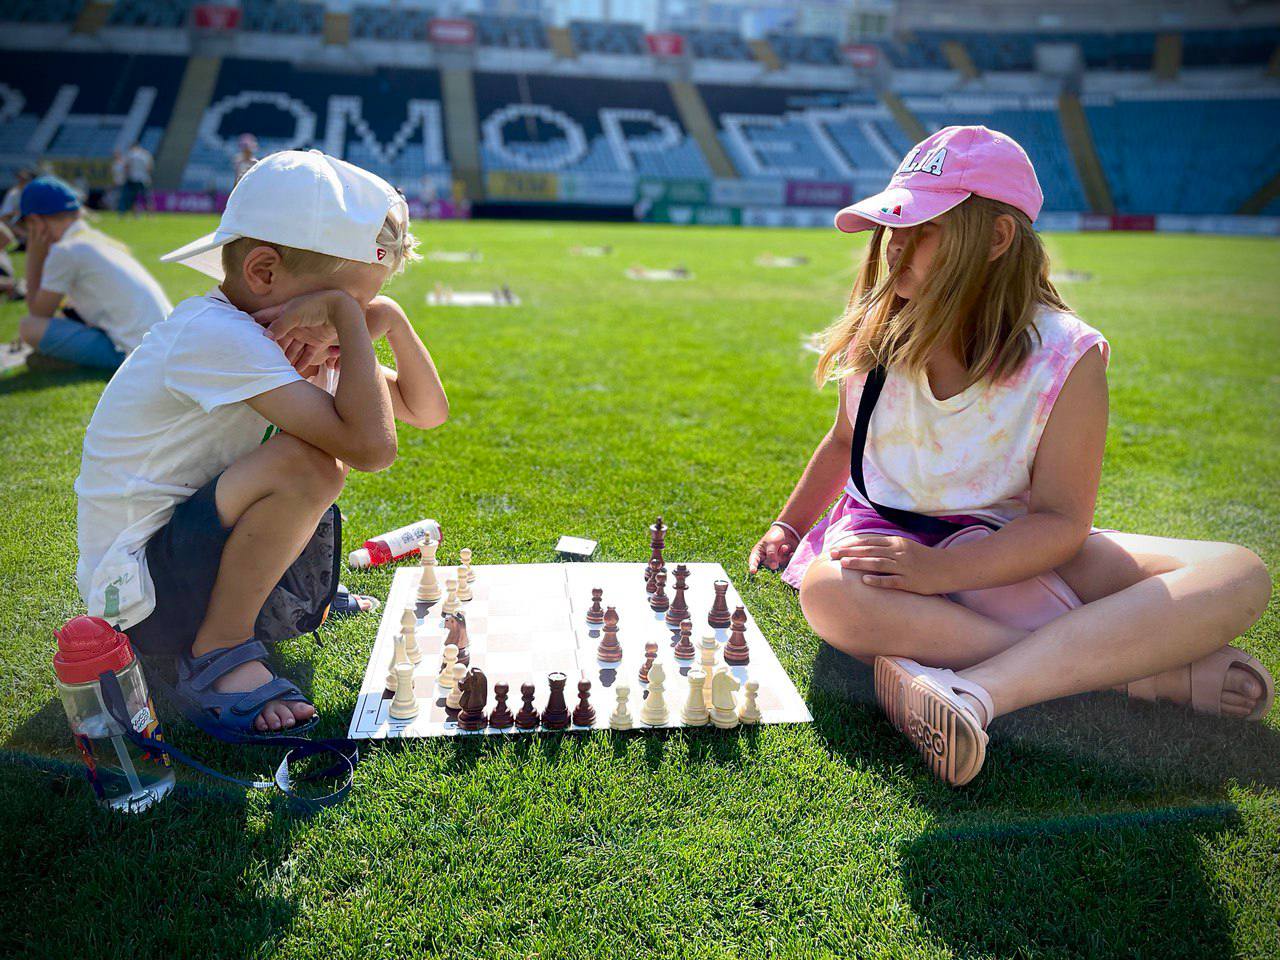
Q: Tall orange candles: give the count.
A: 0